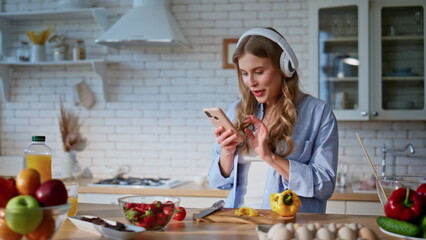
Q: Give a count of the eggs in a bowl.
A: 0